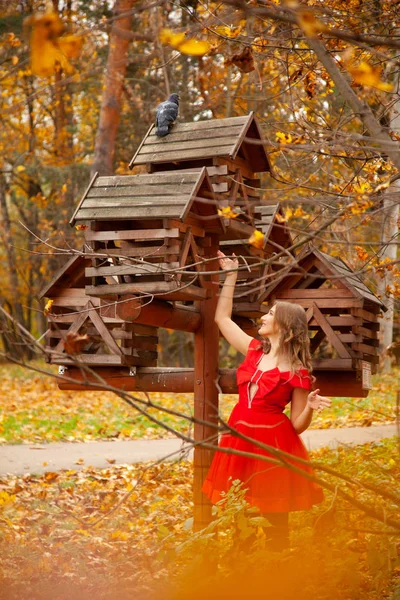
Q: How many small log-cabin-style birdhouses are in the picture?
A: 5